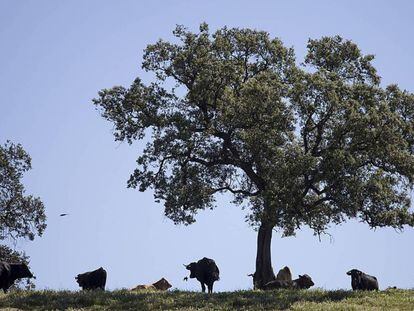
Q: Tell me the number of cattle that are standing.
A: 4